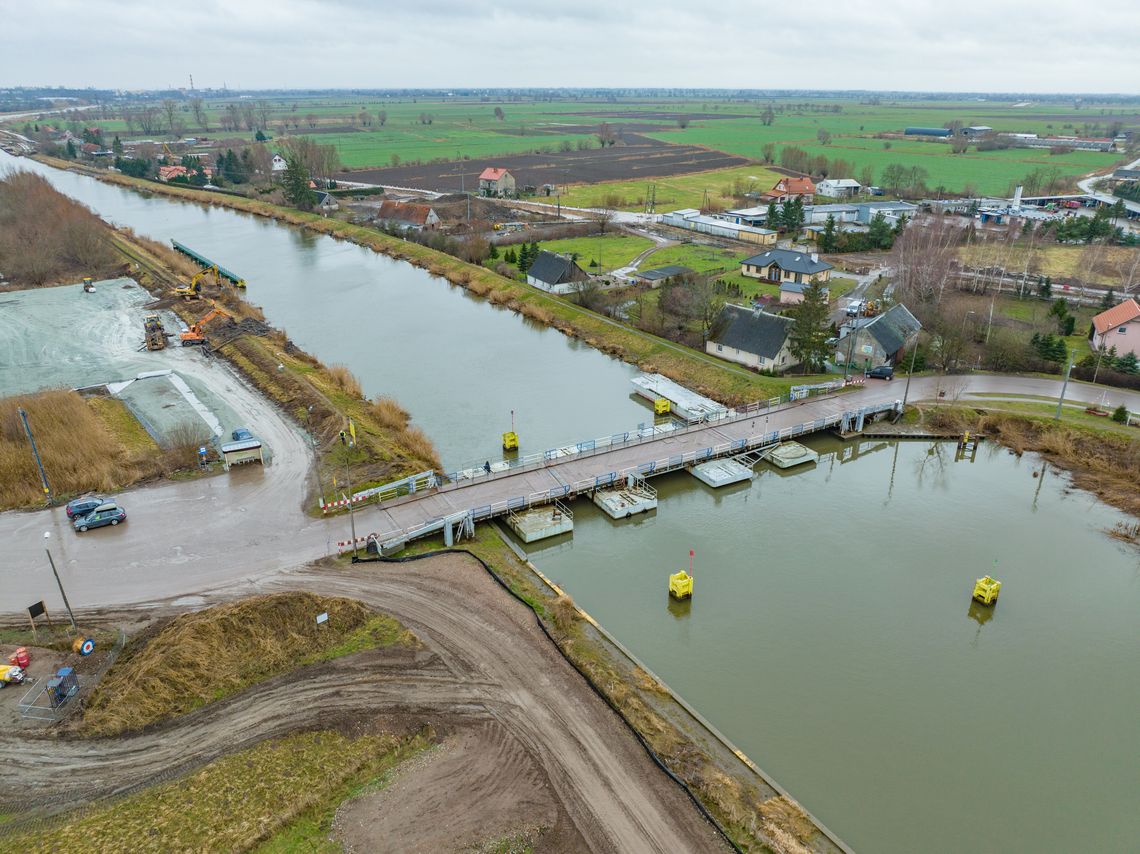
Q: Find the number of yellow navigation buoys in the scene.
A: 4